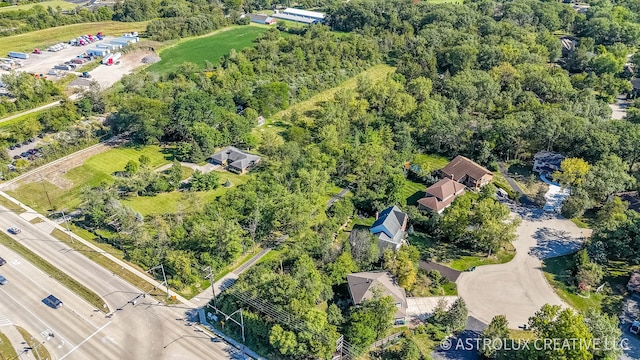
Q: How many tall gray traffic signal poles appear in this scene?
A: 2